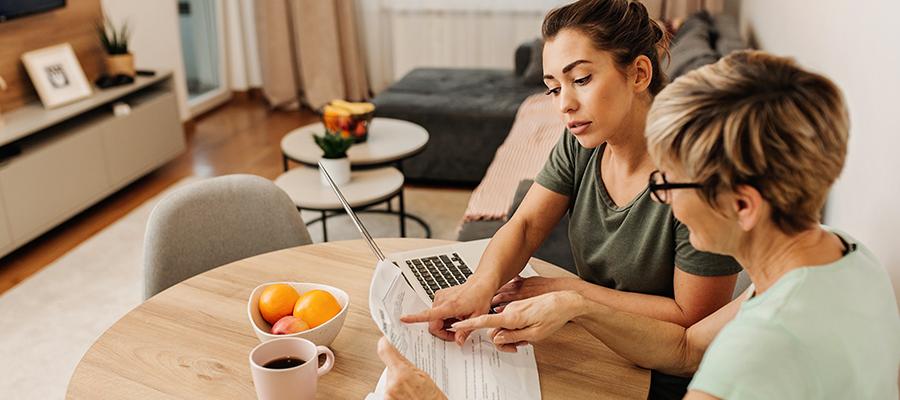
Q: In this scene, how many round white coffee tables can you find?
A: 2